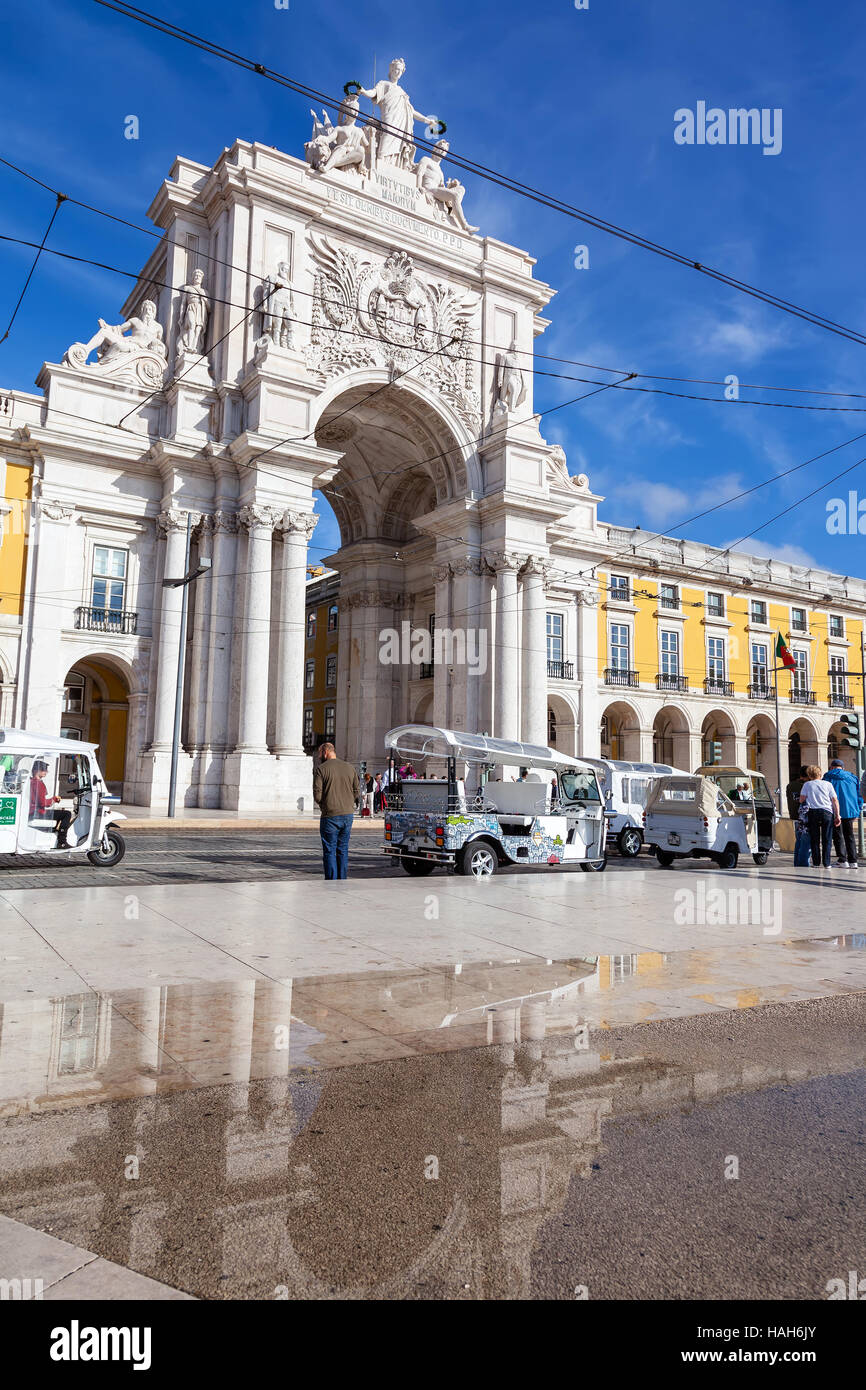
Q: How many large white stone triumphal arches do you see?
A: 1